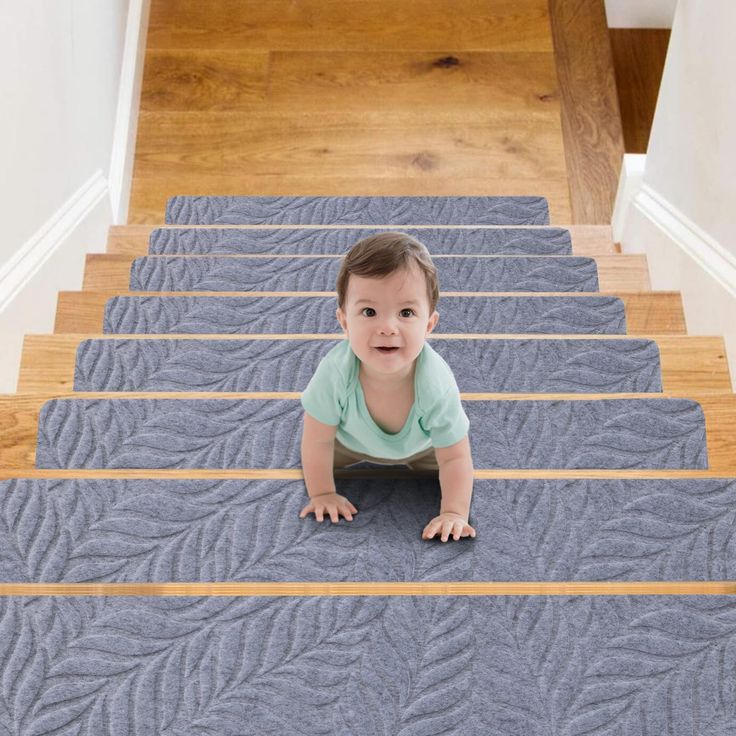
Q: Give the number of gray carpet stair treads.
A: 8